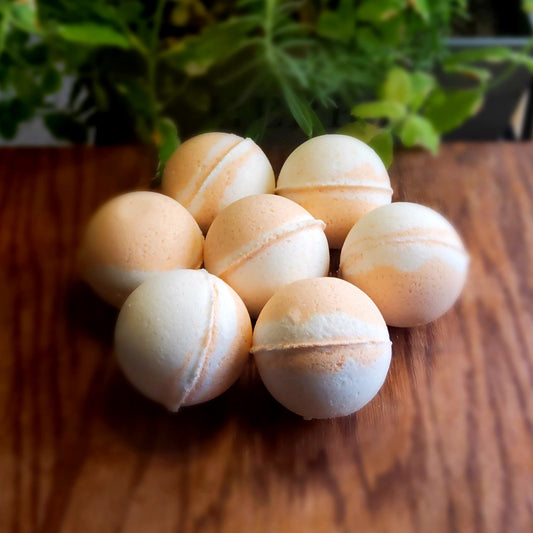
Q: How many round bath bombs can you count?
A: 7